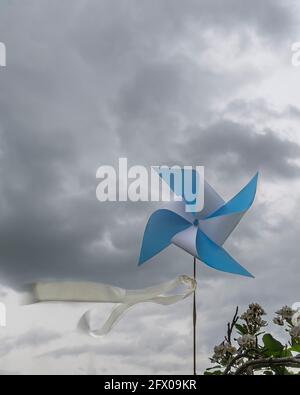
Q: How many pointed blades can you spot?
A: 4